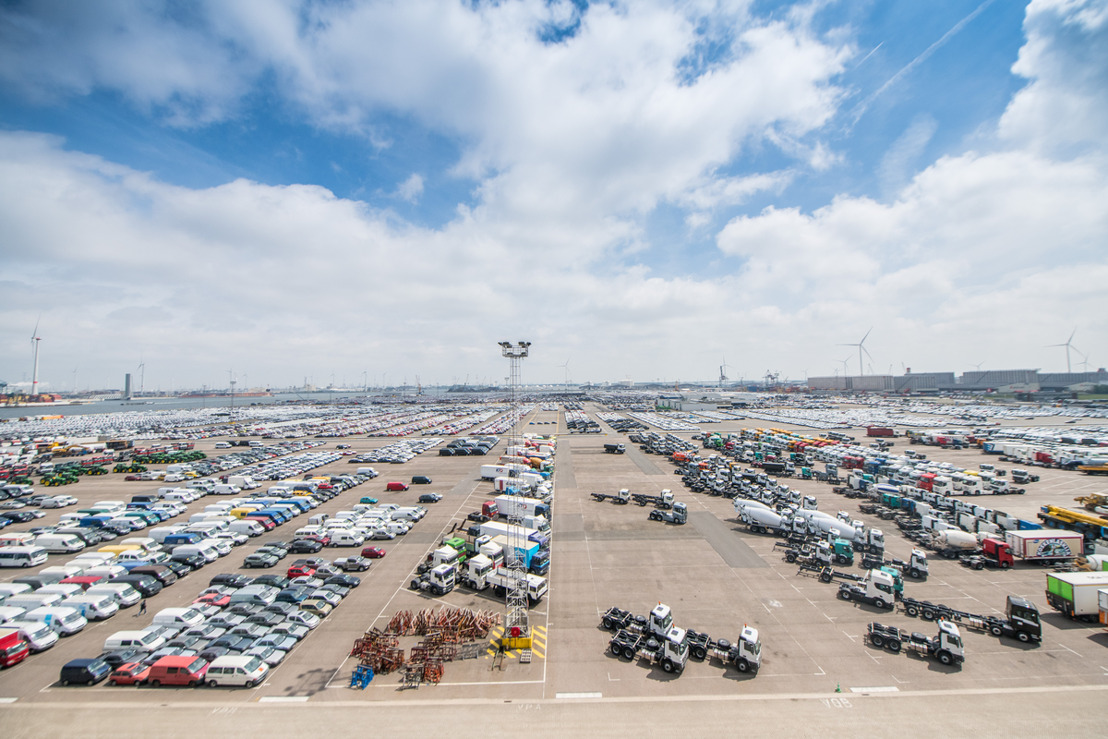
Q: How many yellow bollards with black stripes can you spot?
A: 0